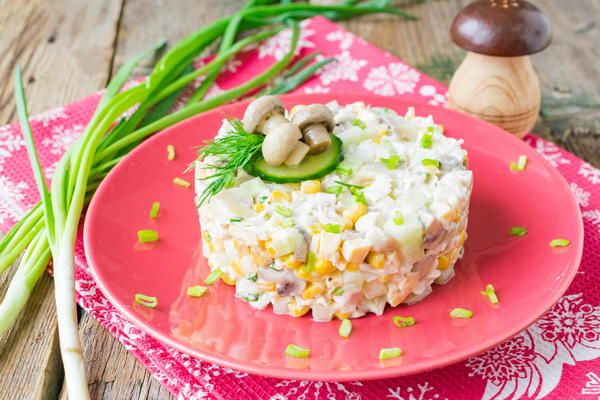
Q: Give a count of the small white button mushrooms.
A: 3